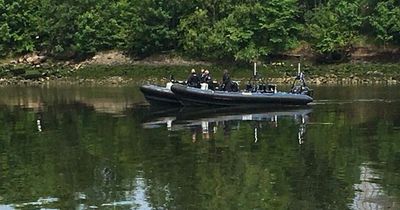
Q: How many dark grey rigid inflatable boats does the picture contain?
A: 2